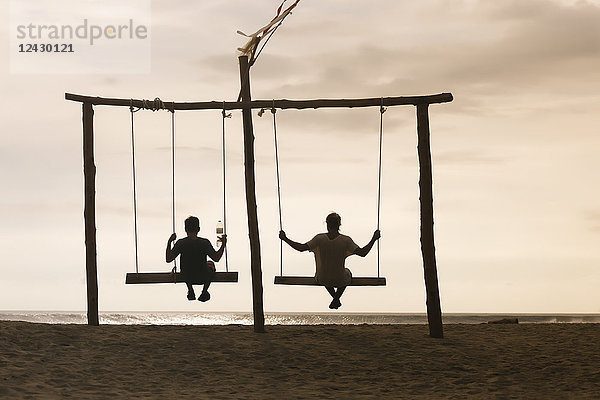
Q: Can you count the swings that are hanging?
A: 2